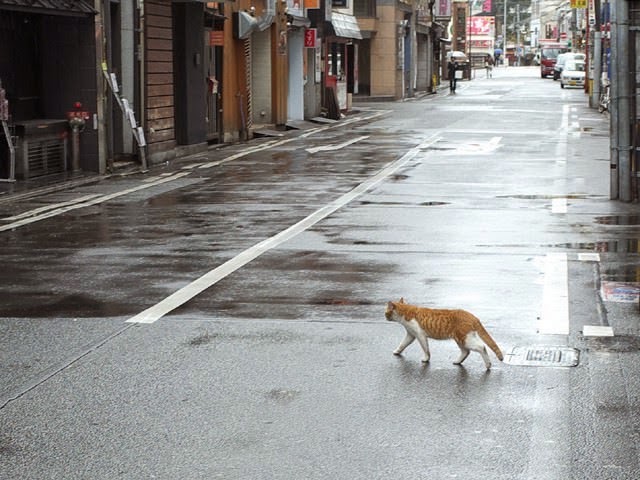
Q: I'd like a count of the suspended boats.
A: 0